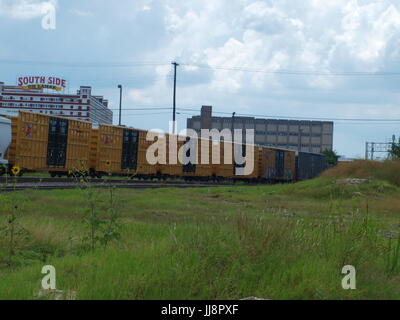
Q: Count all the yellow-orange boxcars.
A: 5